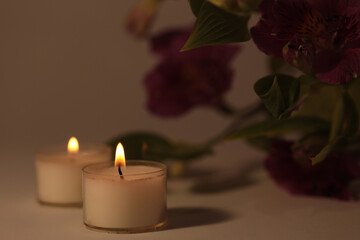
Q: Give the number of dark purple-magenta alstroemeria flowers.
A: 3